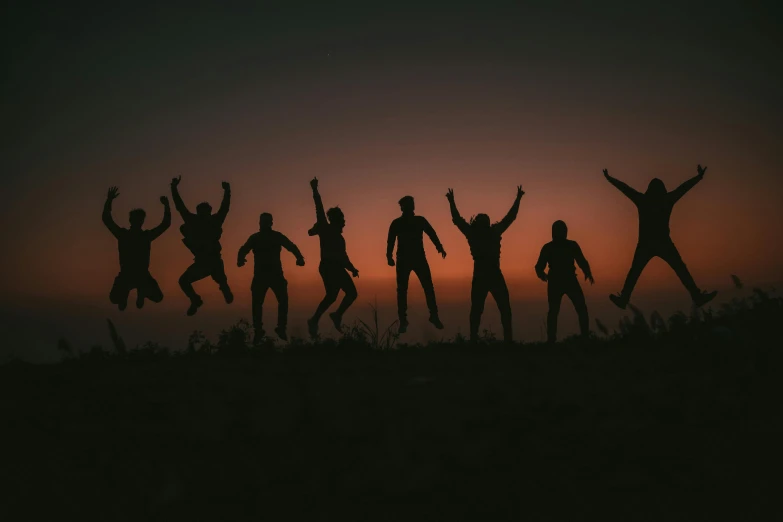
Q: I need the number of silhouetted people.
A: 8